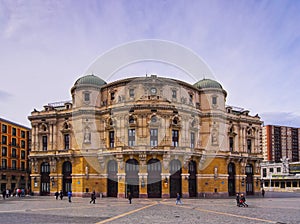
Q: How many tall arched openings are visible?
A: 9